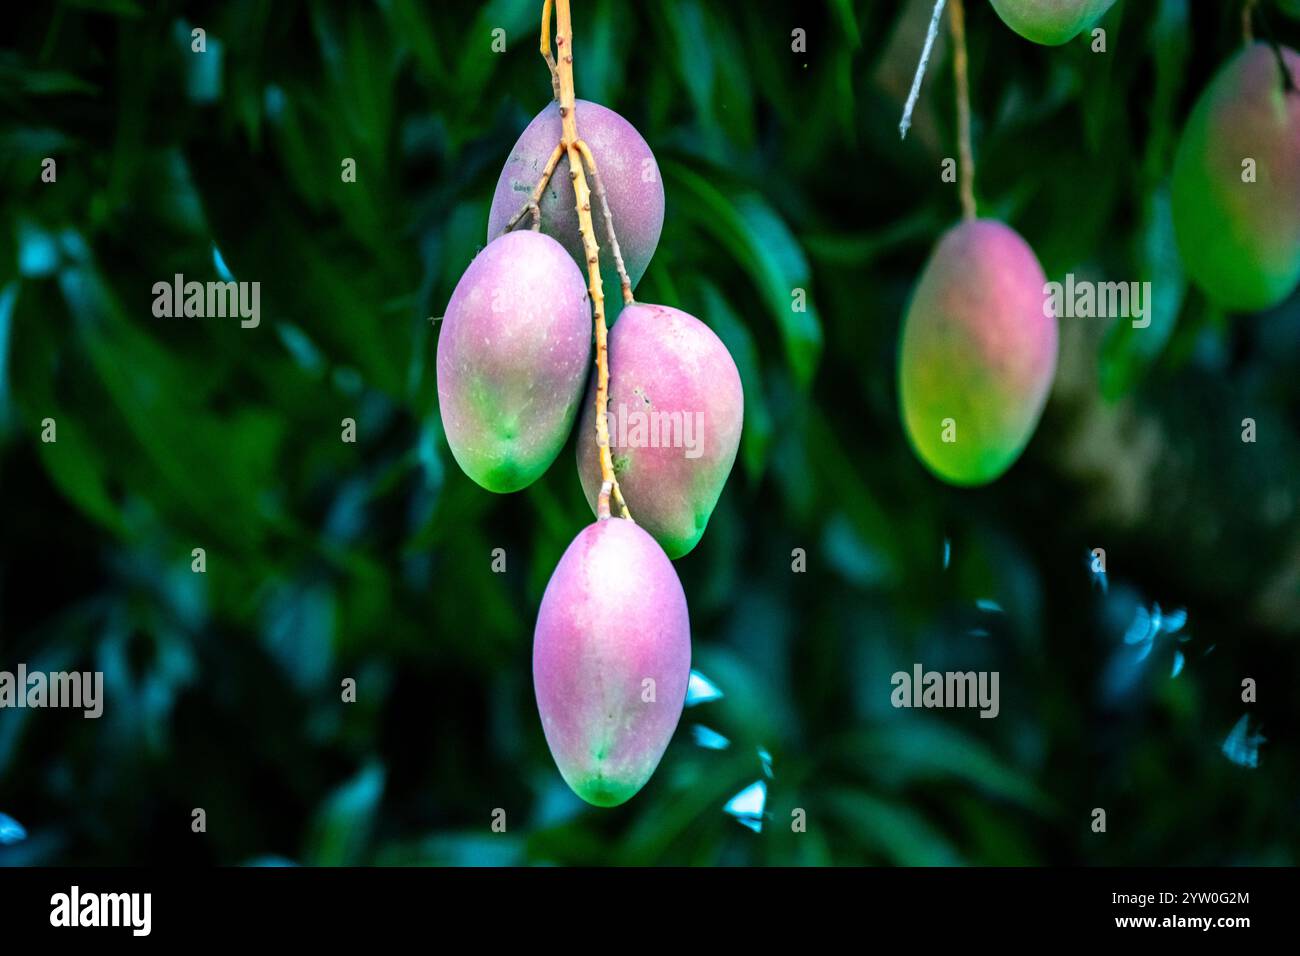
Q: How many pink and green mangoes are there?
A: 7